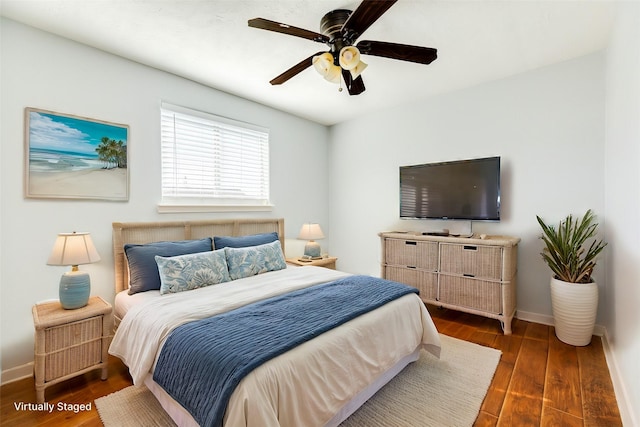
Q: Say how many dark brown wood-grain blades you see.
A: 5